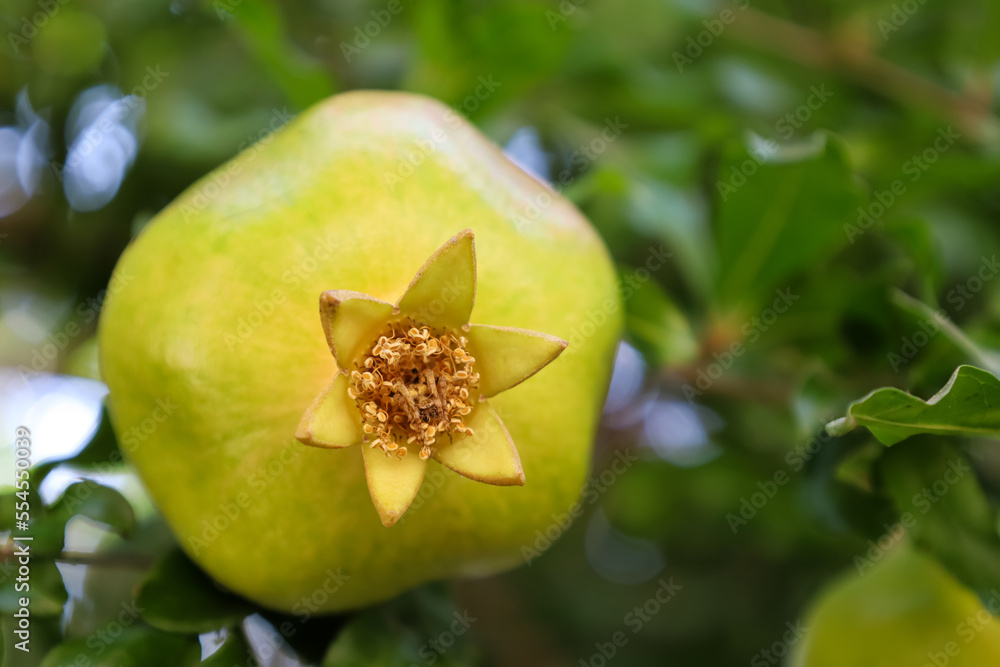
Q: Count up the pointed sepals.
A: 6